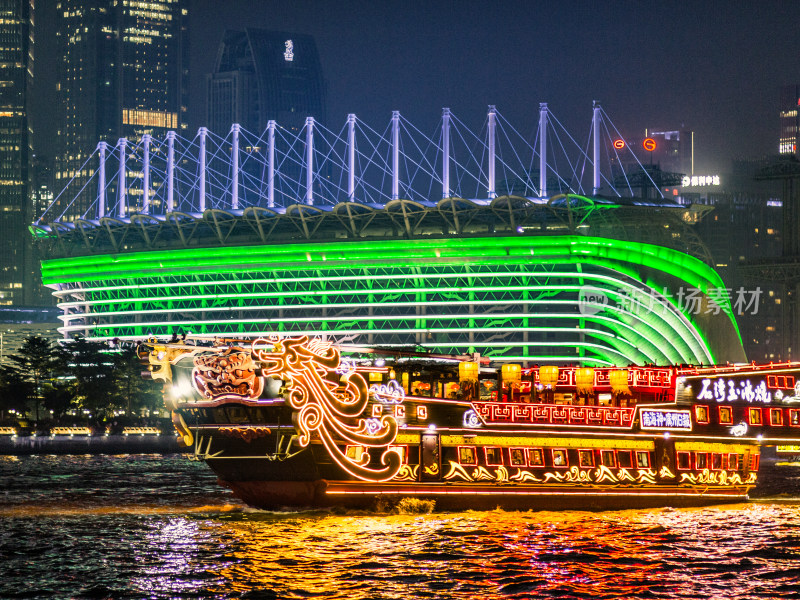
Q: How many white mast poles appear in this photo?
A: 14